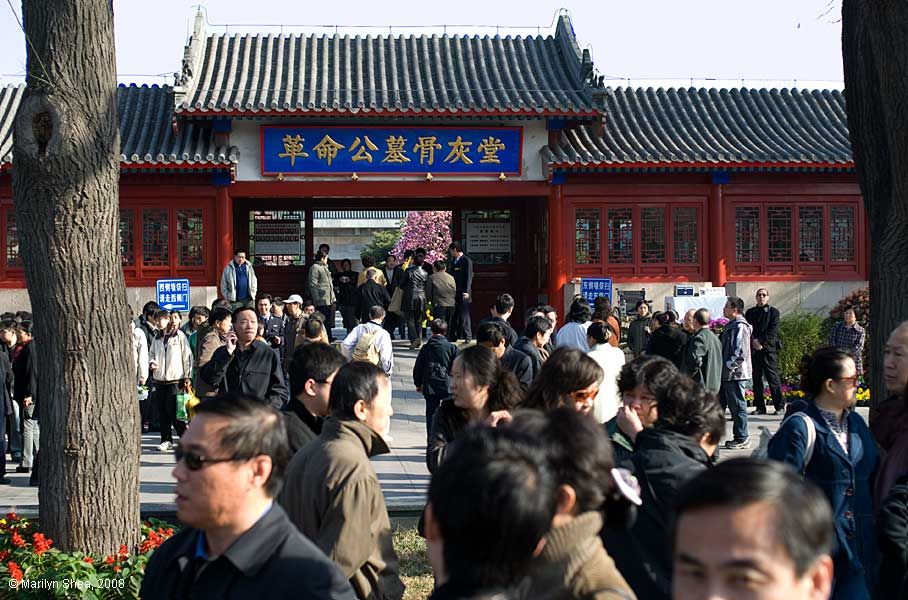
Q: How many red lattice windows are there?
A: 12